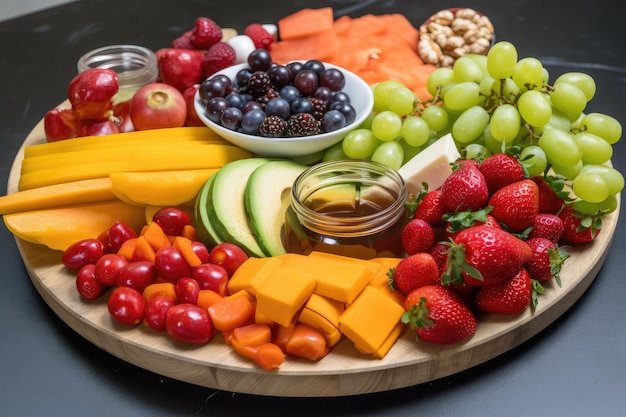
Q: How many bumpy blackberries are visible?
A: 5